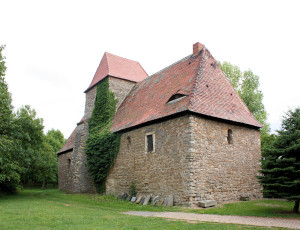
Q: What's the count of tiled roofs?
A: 3